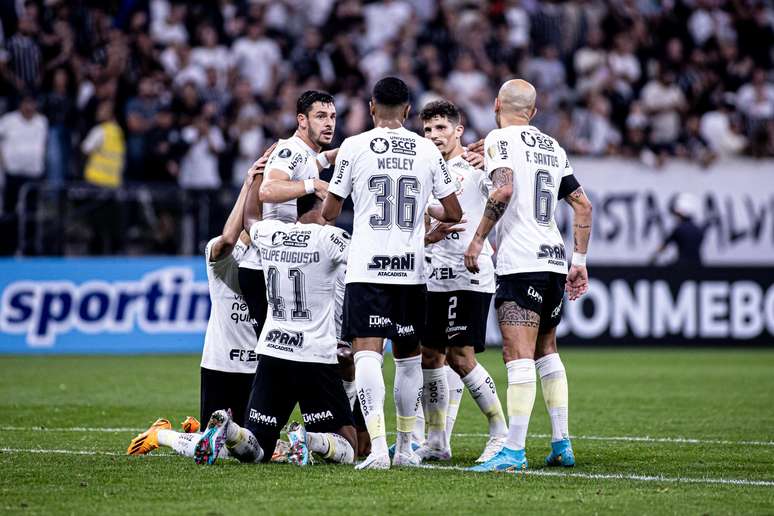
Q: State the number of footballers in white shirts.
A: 6